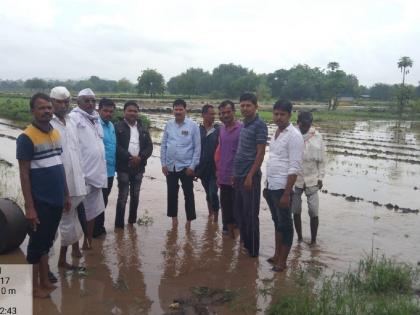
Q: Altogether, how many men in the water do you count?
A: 11